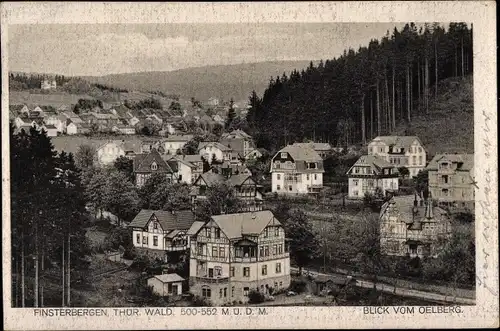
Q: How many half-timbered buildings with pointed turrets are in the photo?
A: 1